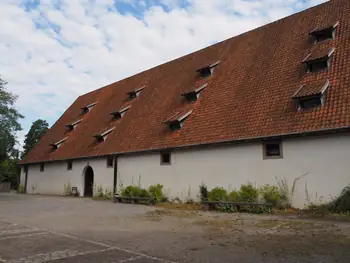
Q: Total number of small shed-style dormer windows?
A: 12